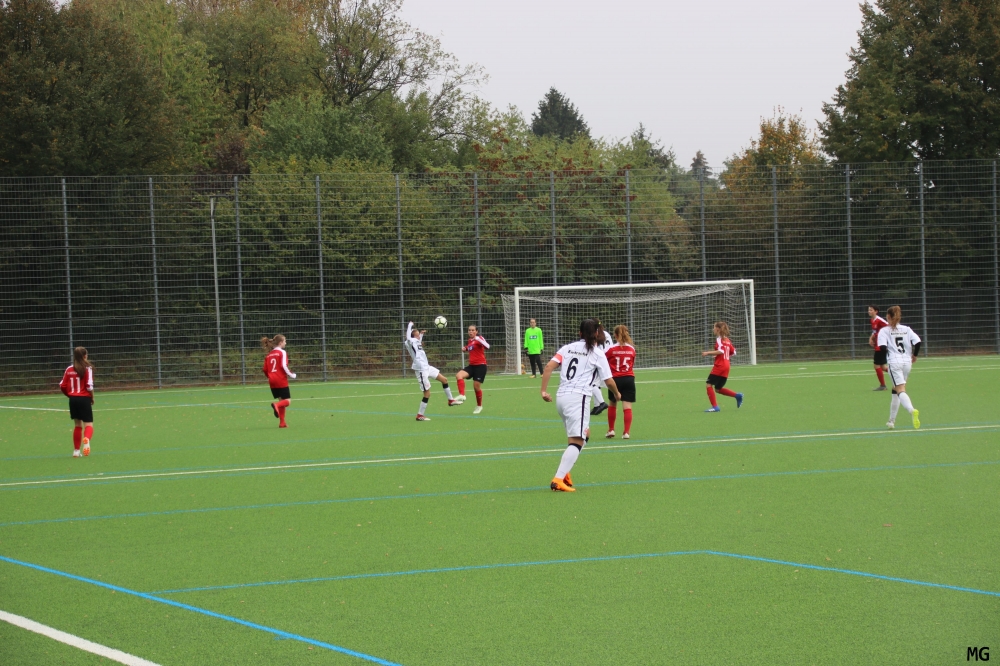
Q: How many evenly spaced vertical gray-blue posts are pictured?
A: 13